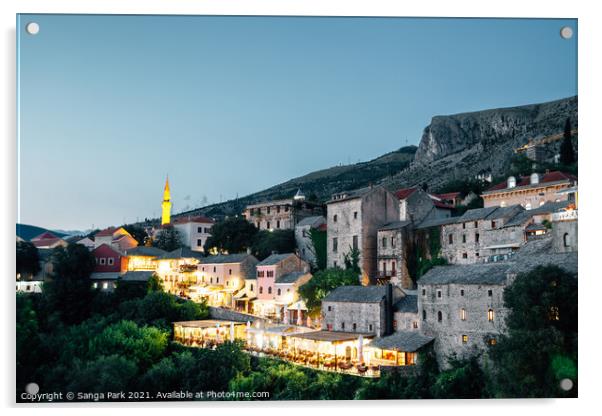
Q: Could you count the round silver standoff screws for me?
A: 4